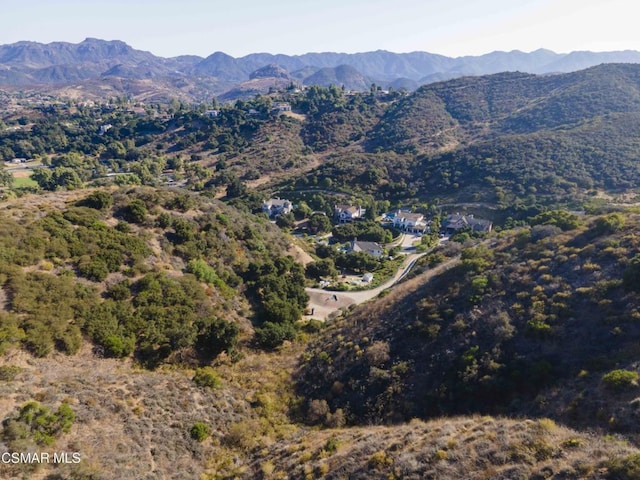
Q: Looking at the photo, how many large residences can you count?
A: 5